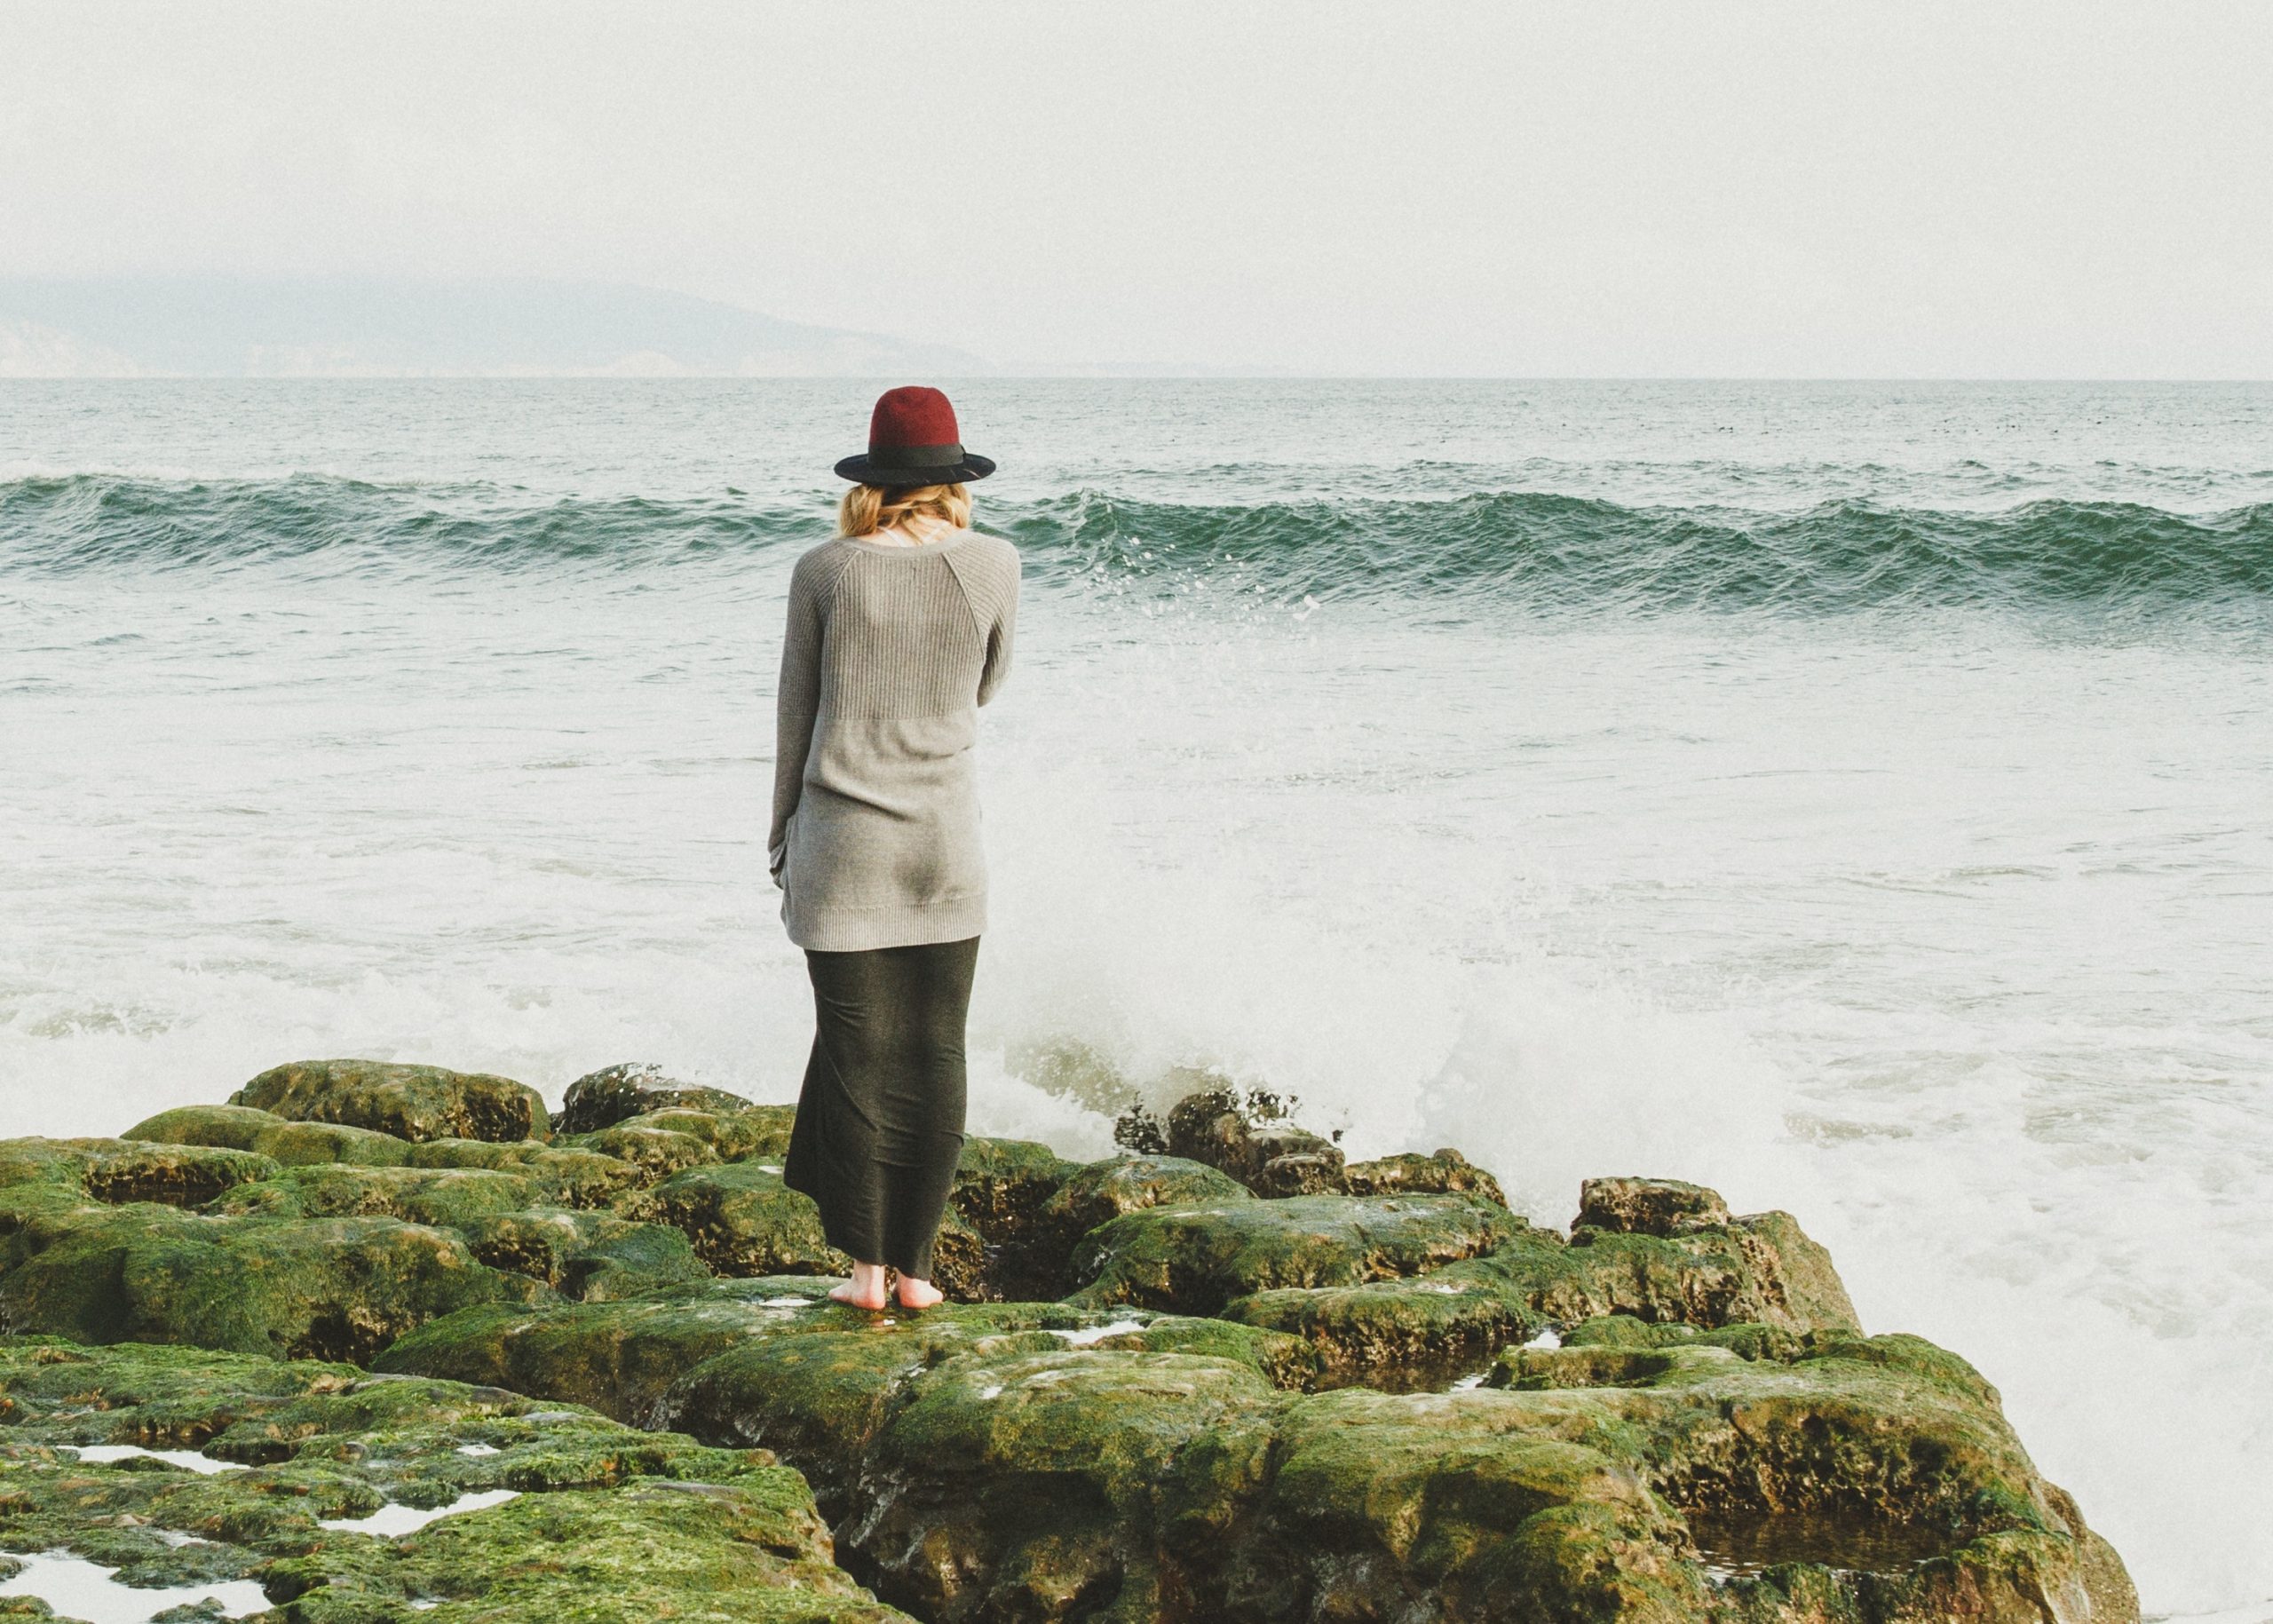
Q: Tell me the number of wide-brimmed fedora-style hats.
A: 1